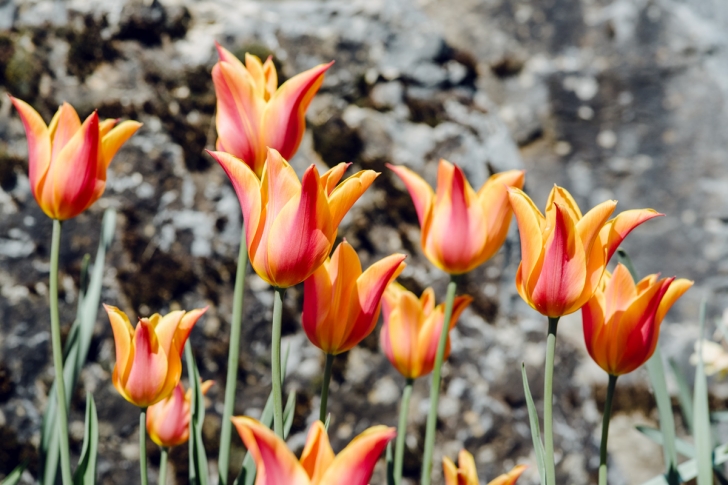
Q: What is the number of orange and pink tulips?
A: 12